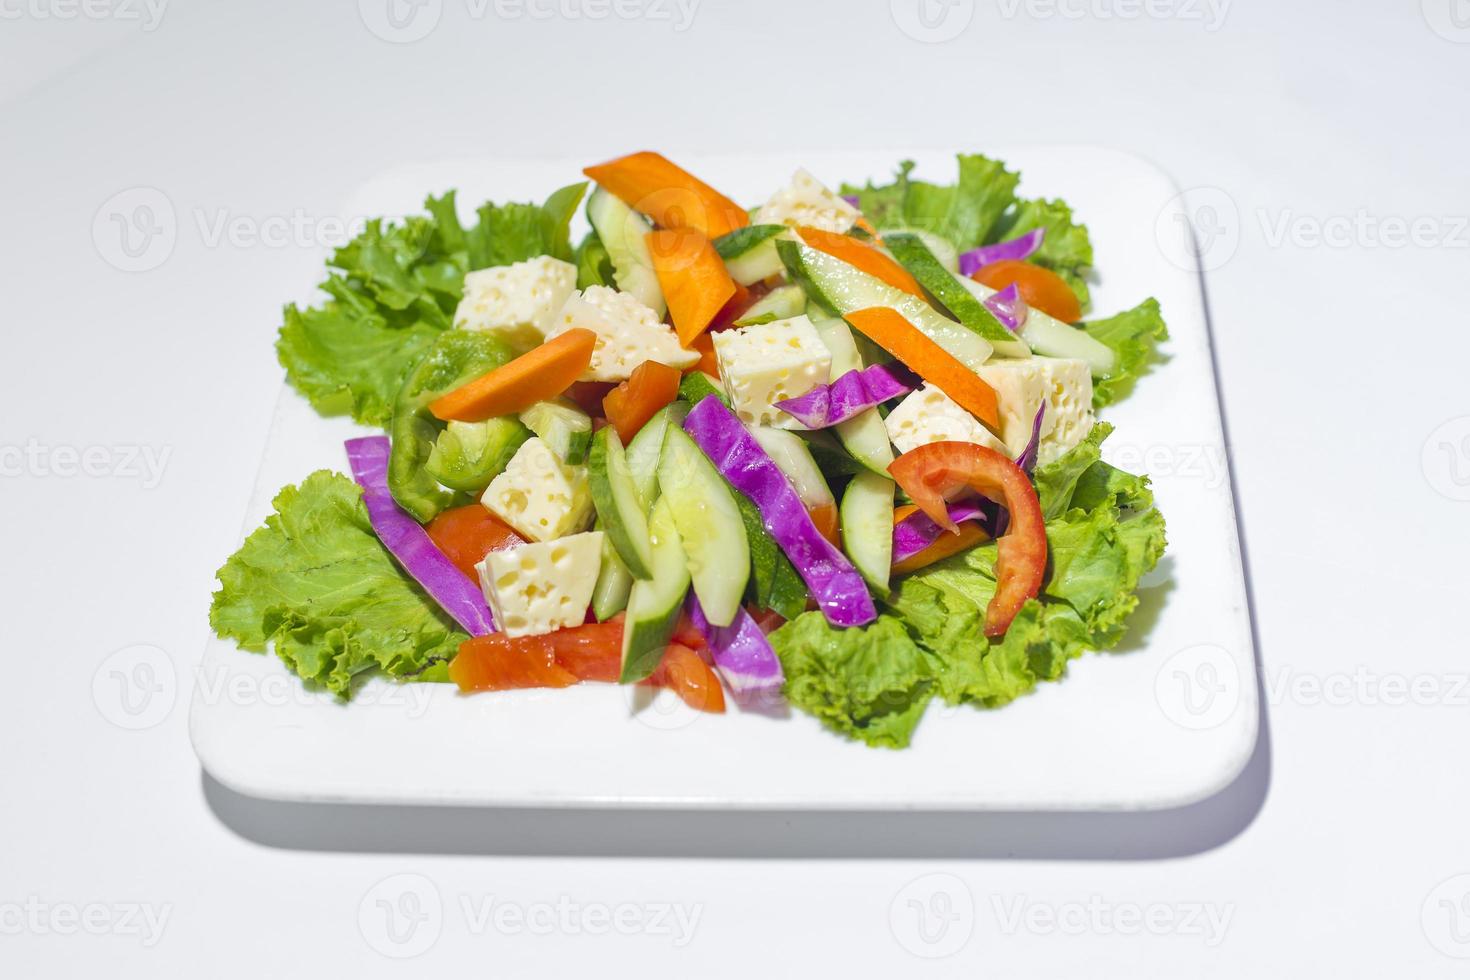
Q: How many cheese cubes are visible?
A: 8